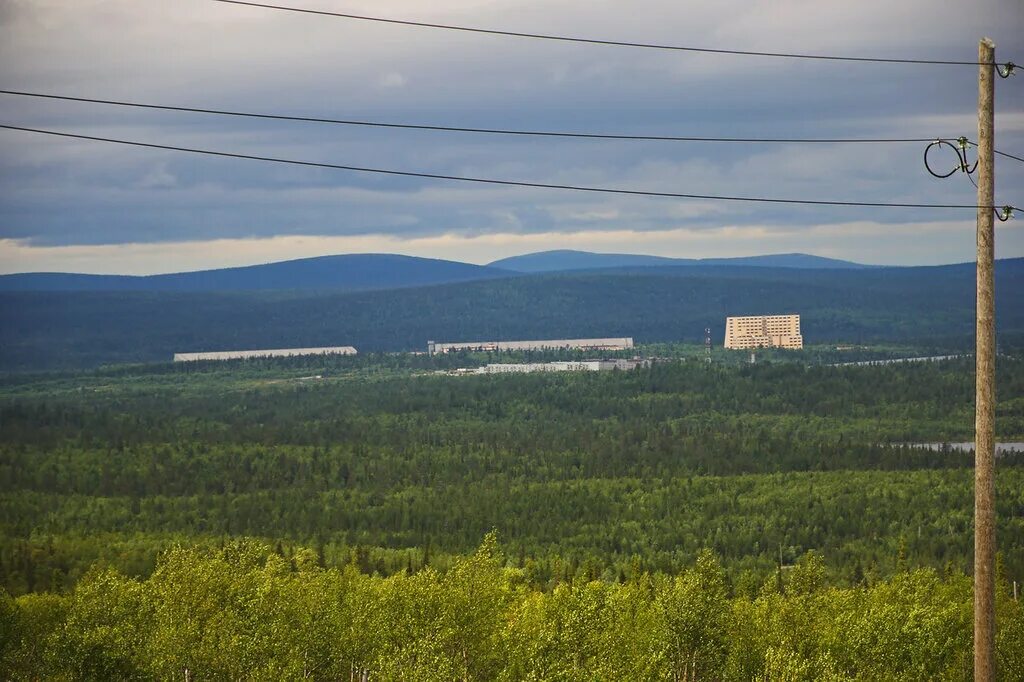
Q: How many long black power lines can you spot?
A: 3